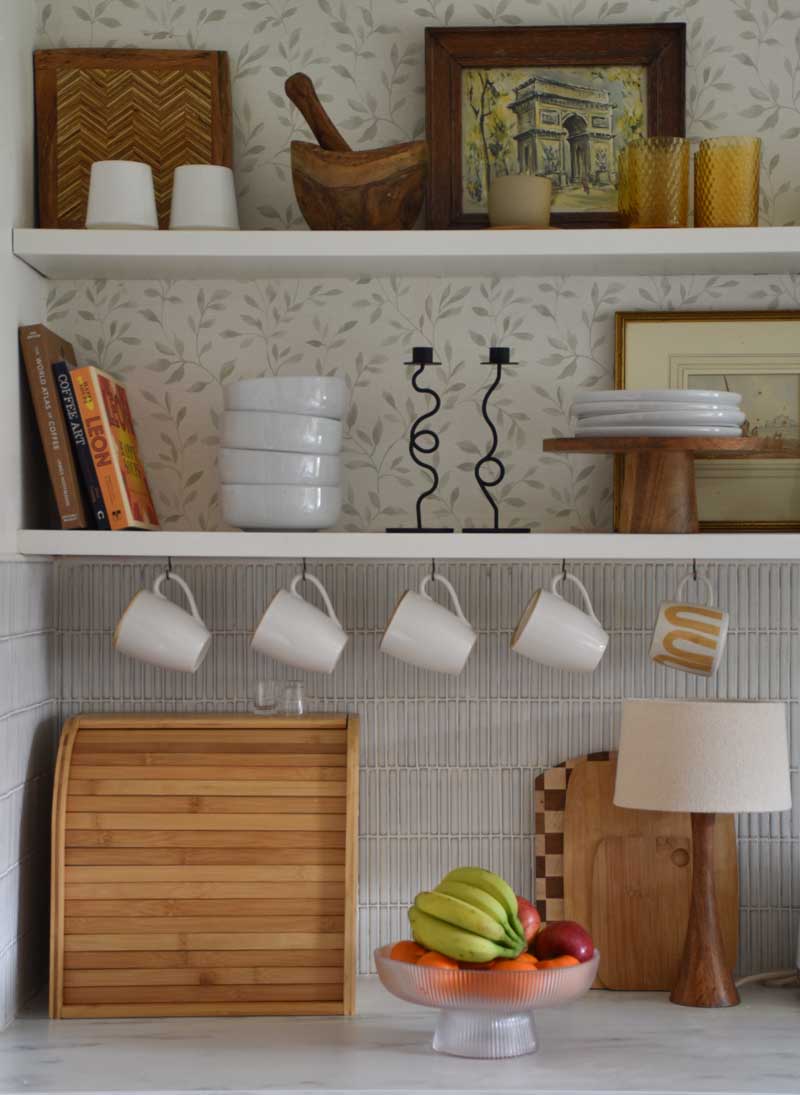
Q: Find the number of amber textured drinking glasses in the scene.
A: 2